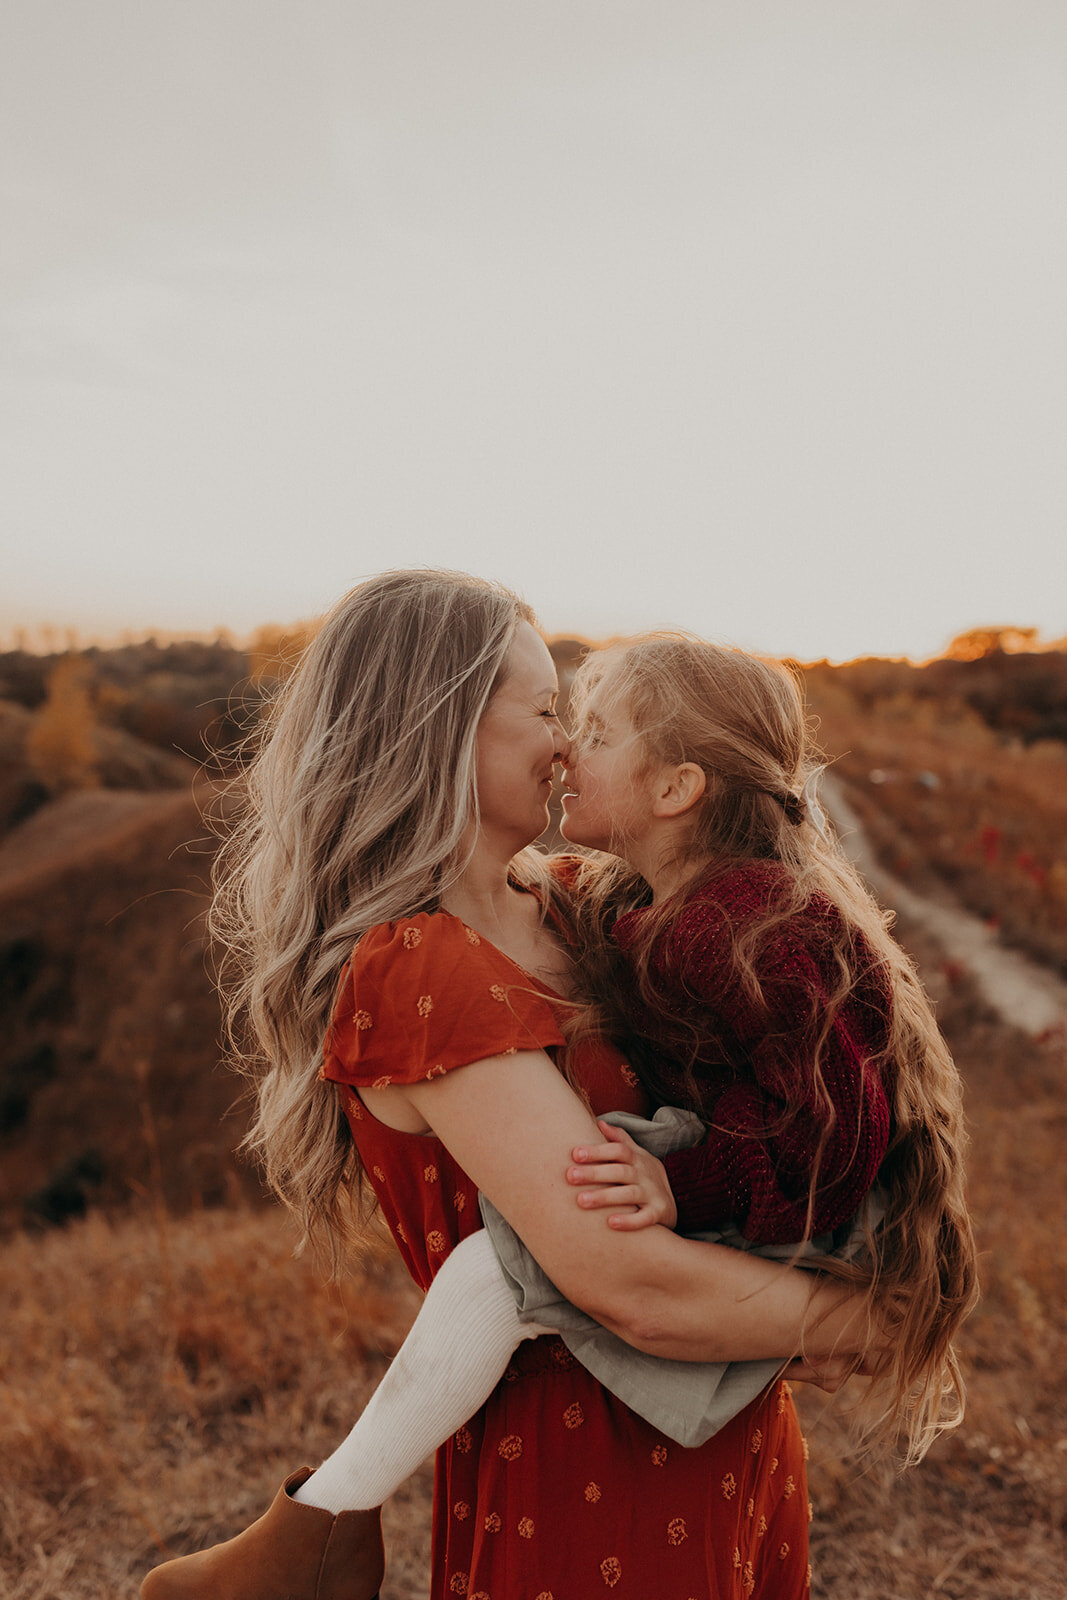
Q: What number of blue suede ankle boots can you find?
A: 0